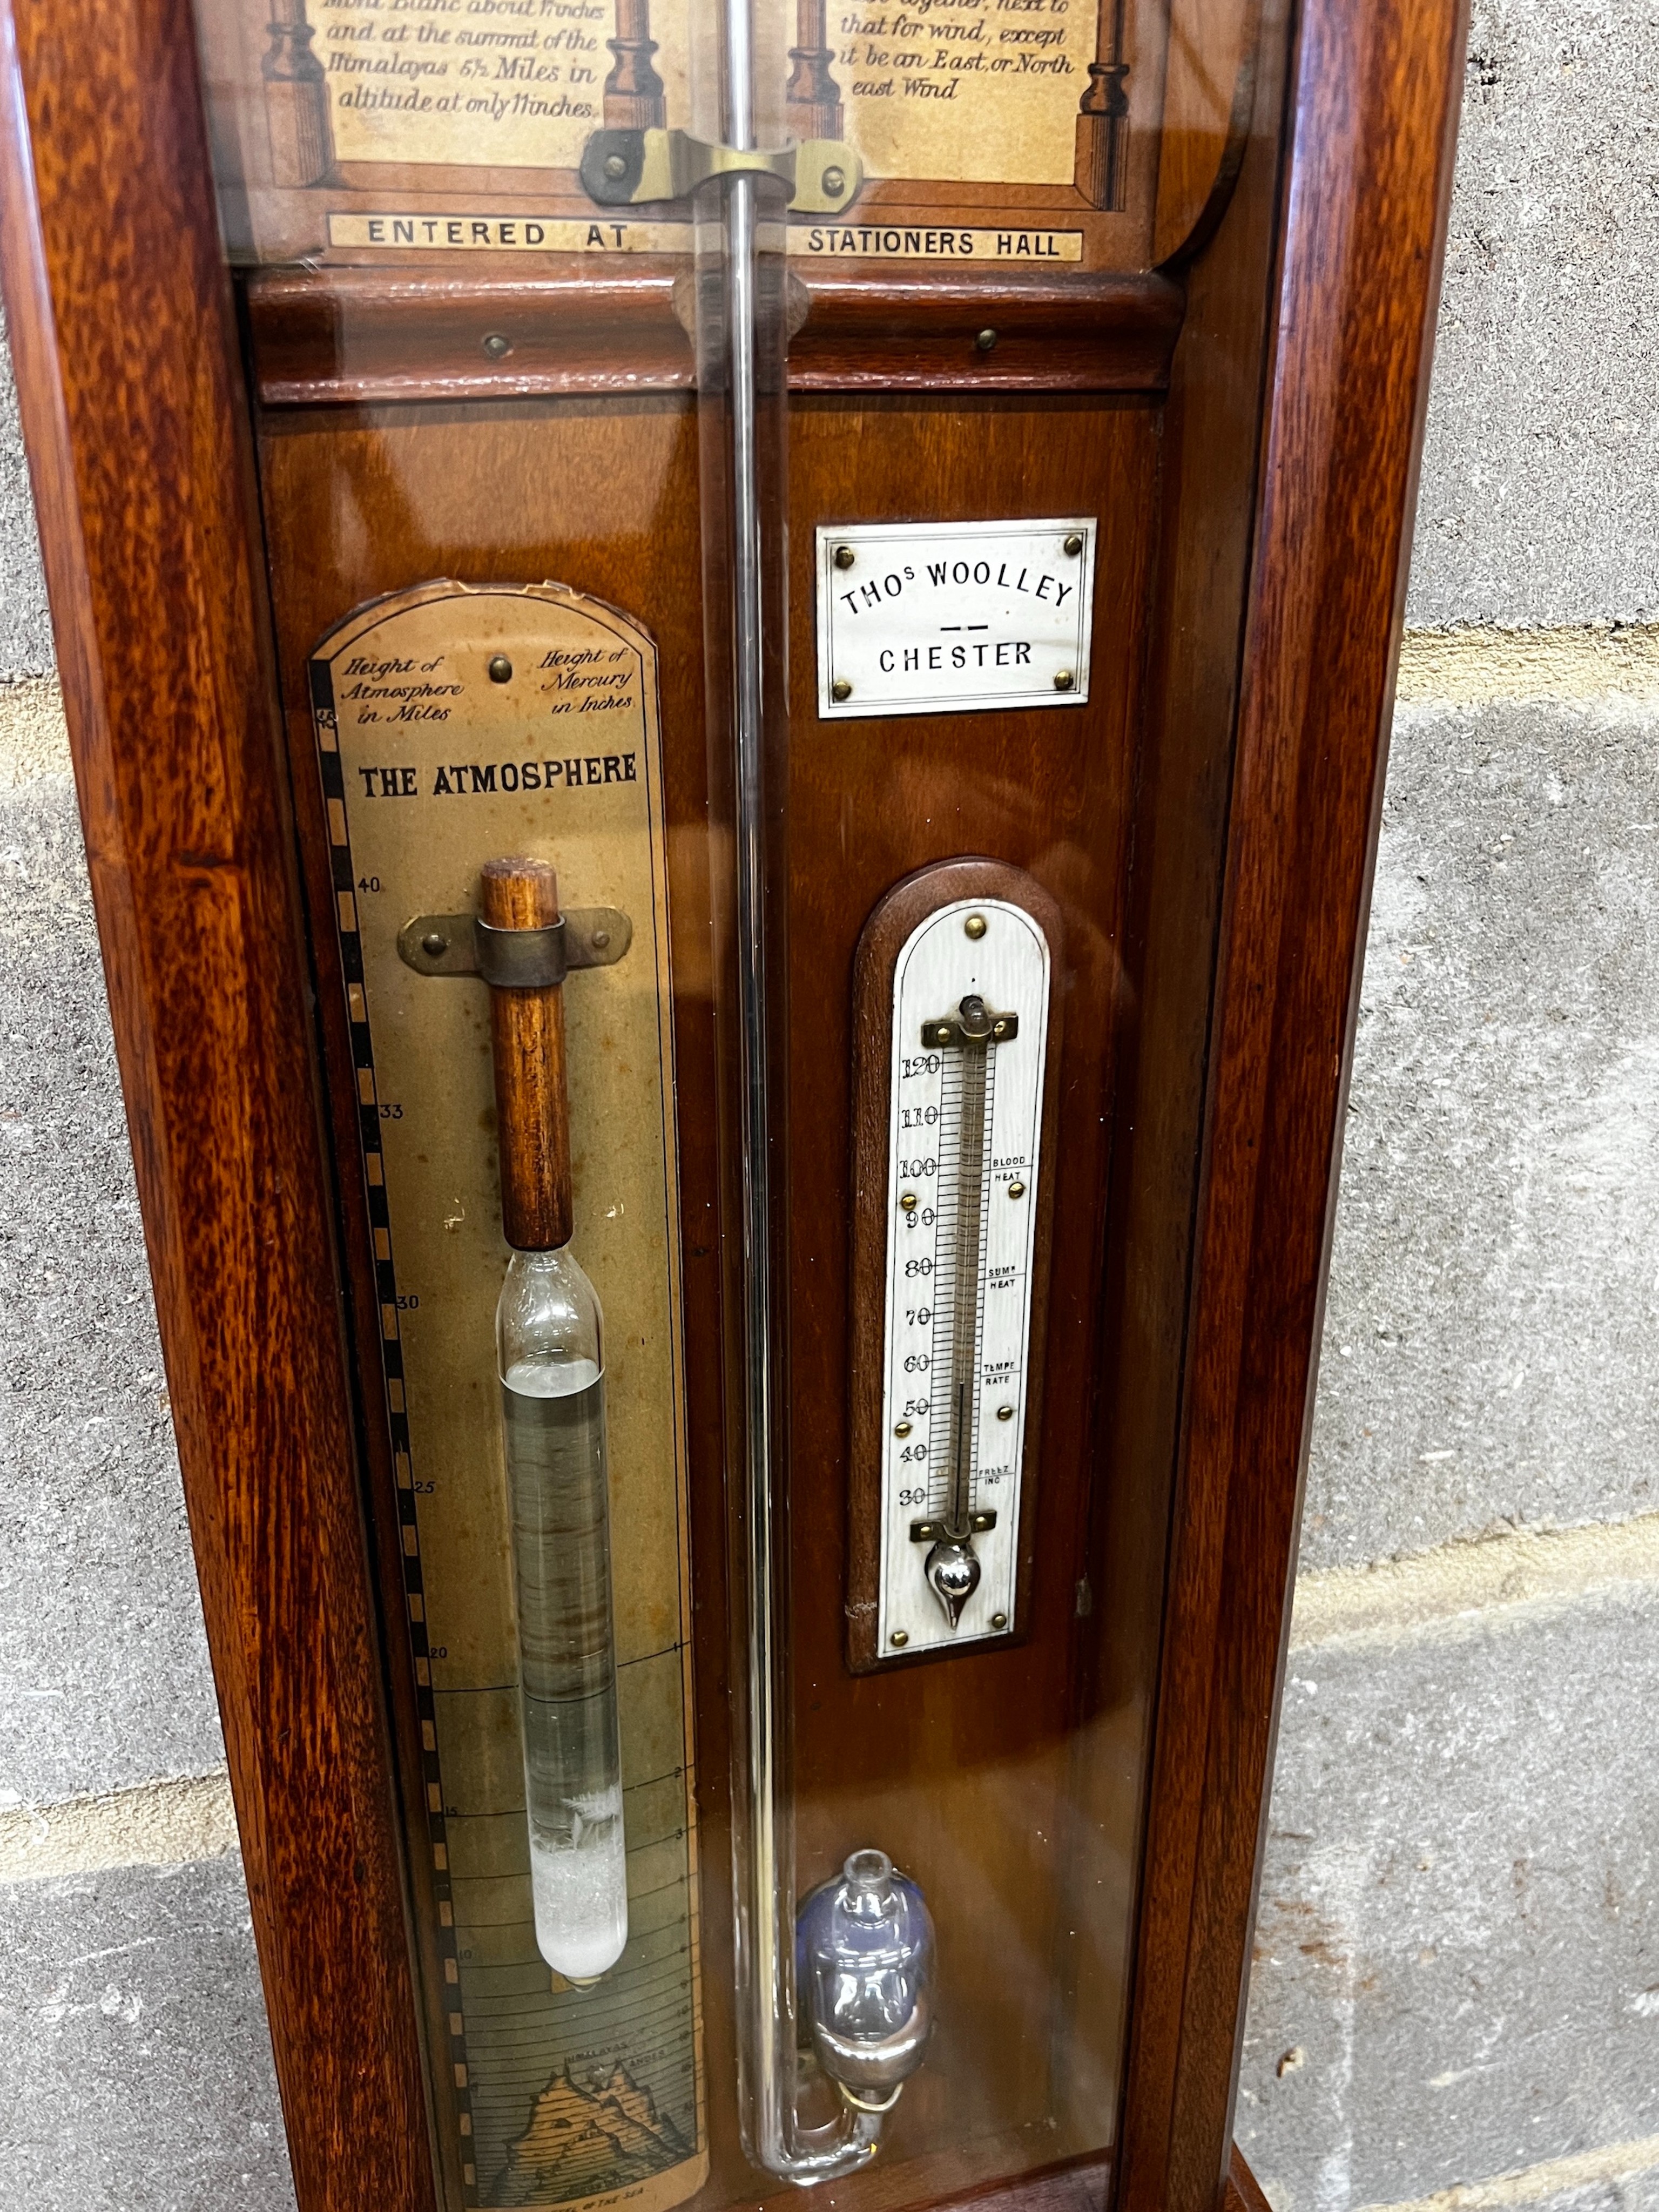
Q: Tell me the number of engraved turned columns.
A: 4